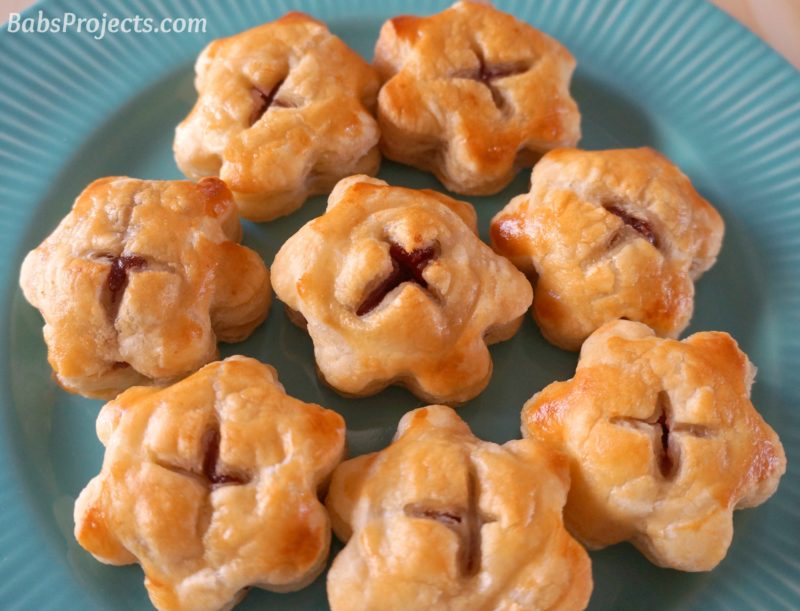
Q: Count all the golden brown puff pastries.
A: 8